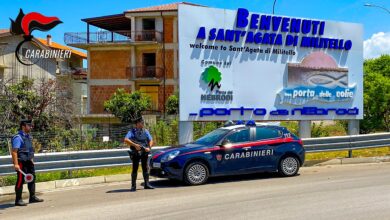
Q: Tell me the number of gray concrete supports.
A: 3